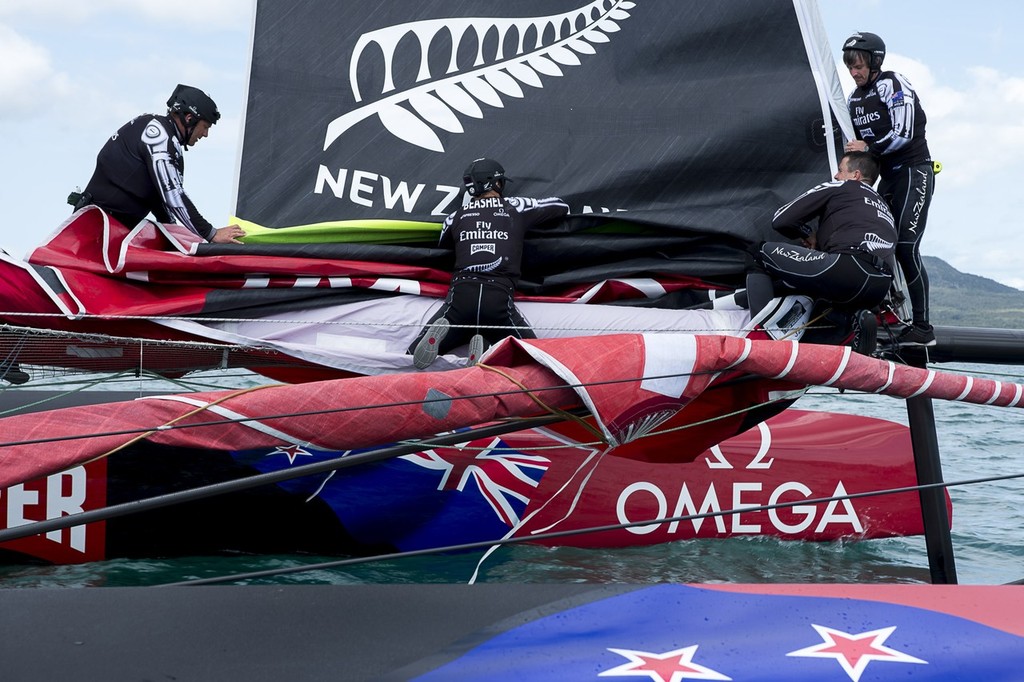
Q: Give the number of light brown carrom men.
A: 0